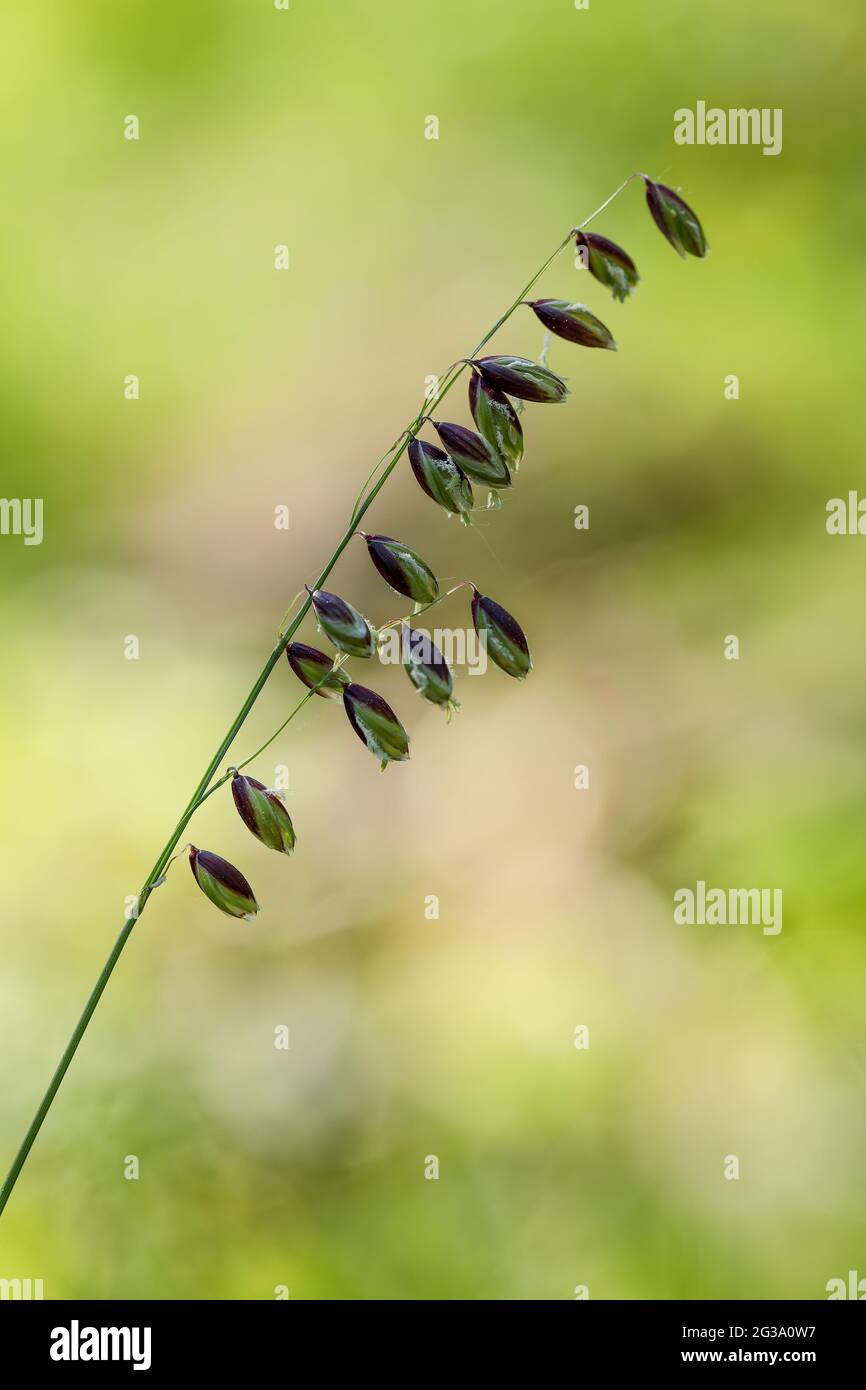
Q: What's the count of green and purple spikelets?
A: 15